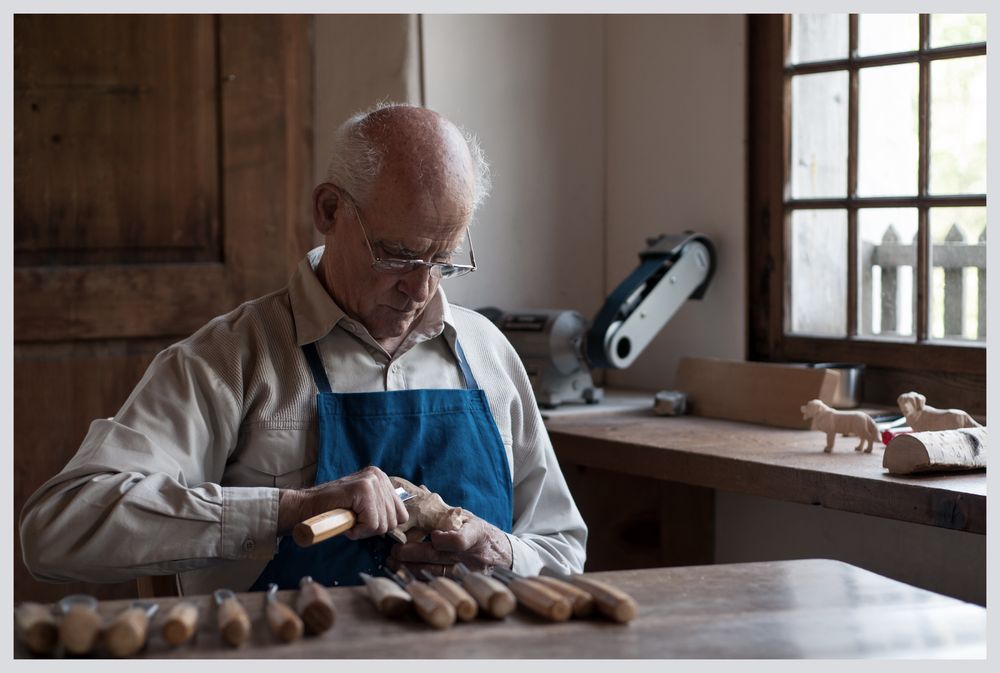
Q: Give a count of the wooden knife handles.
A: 15